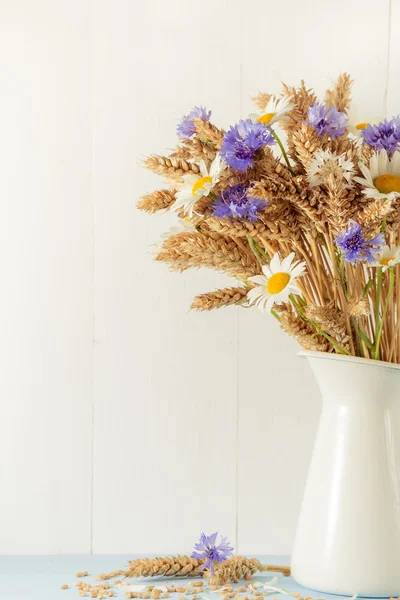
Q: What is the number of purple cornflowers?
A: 7